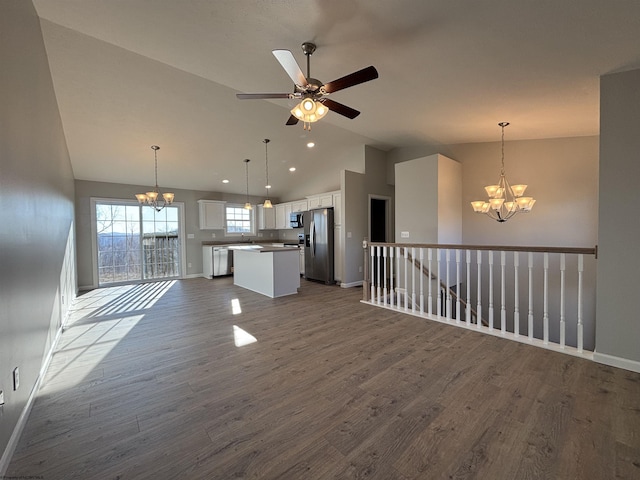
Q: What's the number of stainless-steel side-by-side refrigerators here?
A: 1